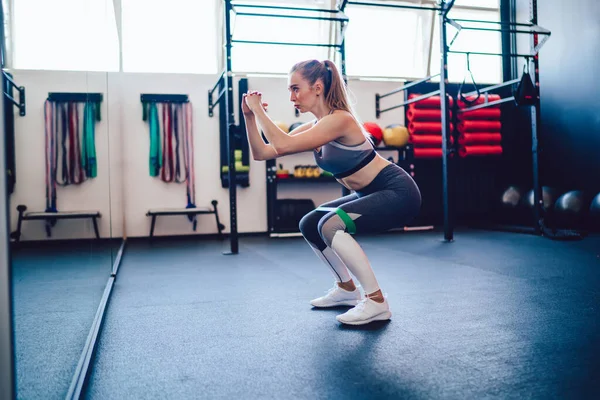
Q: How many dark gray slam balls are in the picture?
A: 4